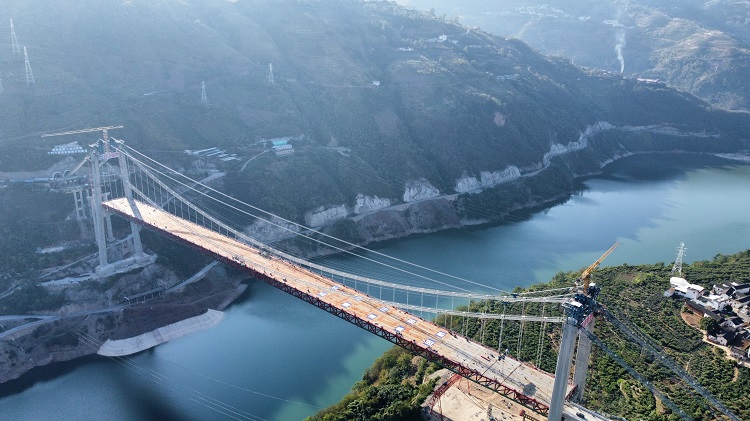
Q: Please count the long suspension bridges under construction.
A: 1